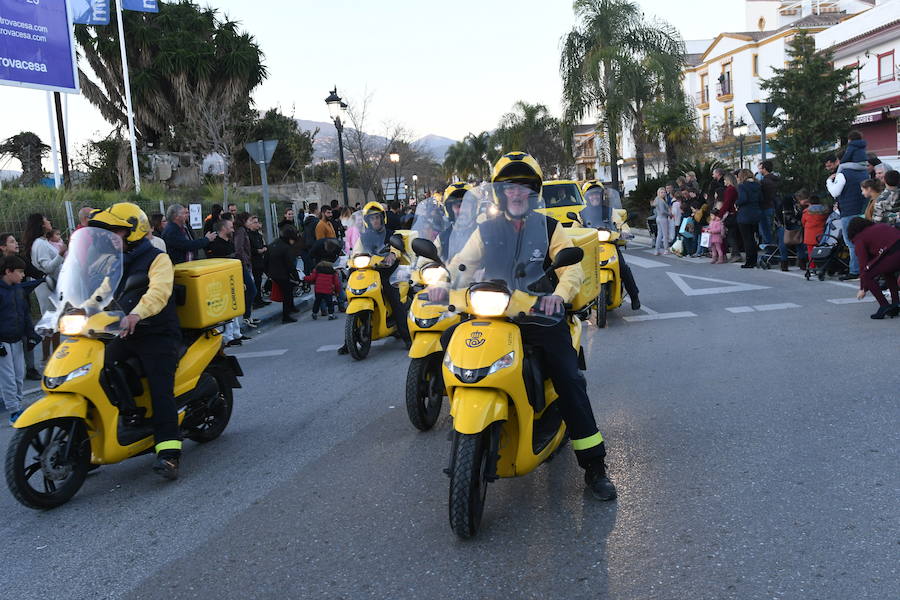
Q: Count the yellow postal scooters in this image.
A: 5